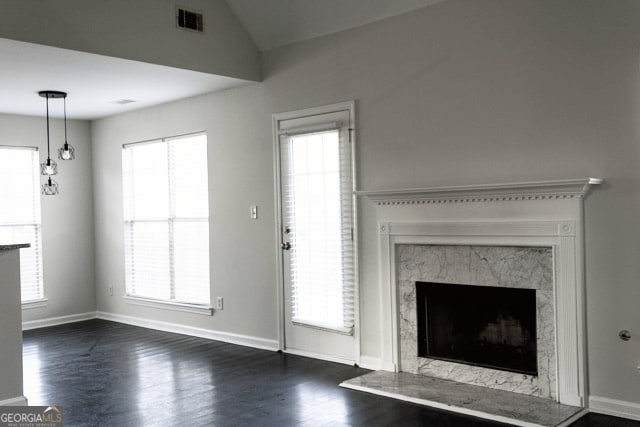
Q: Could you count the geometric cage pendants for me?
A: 3